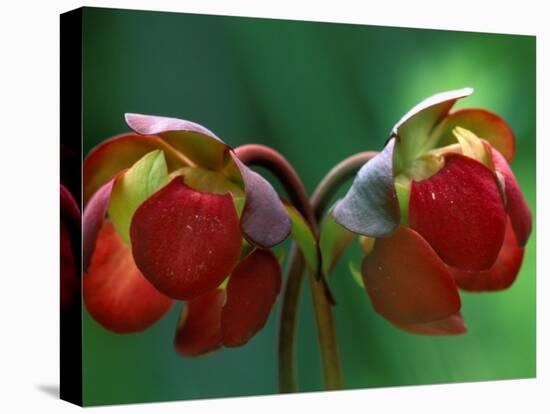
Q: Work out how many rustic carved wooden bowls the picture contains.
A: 0